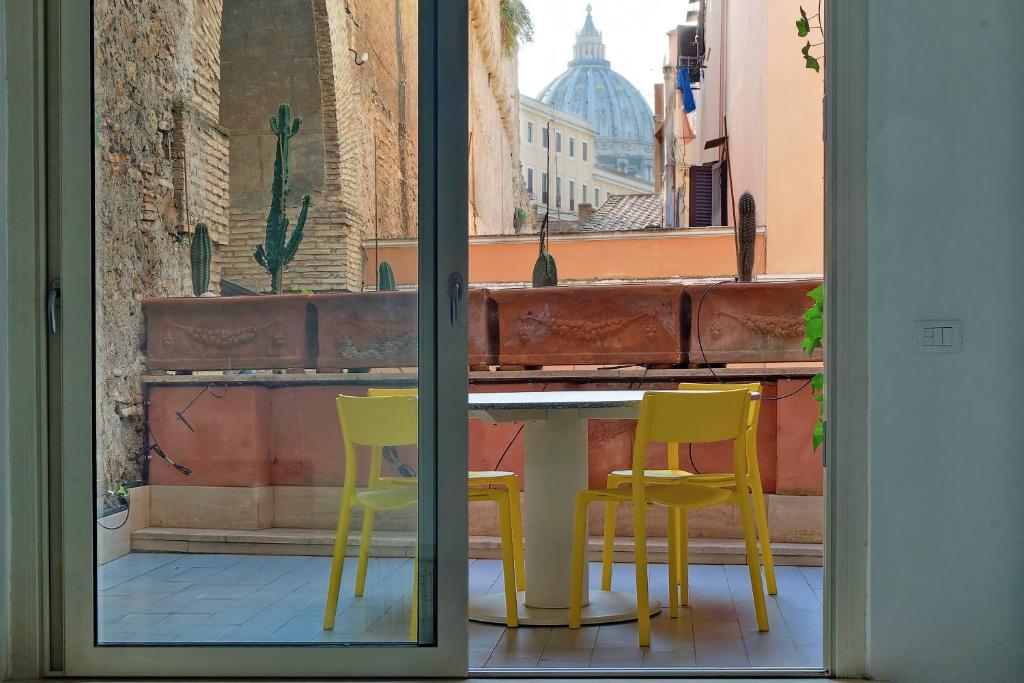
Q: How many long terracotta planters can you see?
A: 4